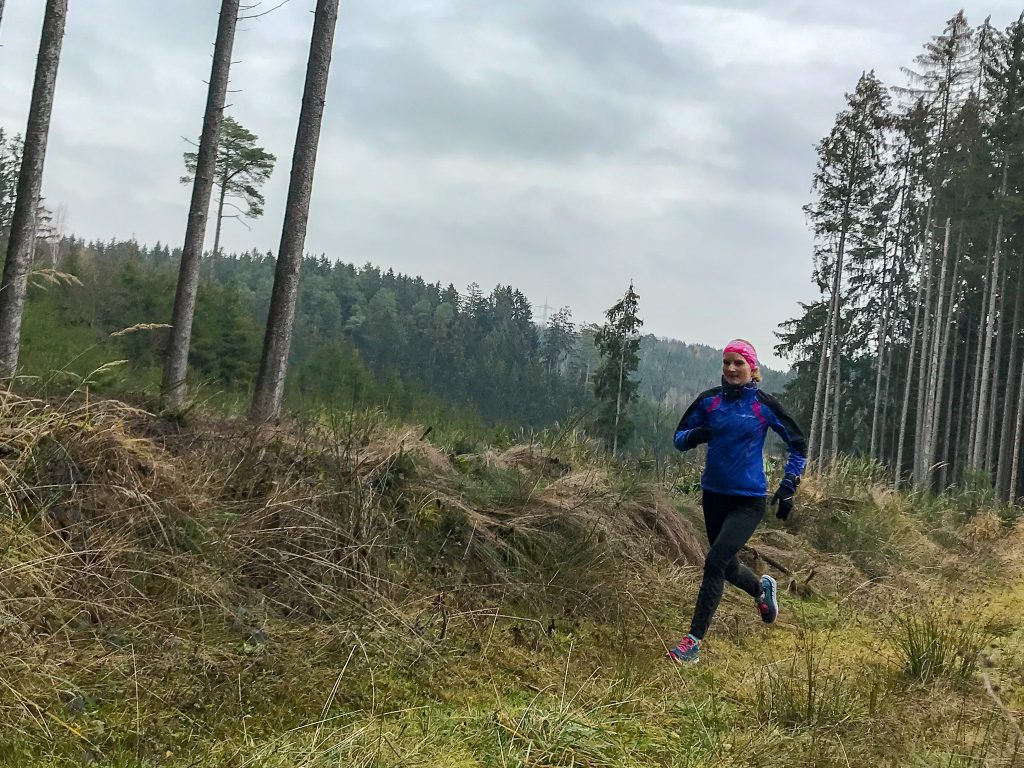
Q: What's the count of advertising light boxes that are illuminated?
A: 0